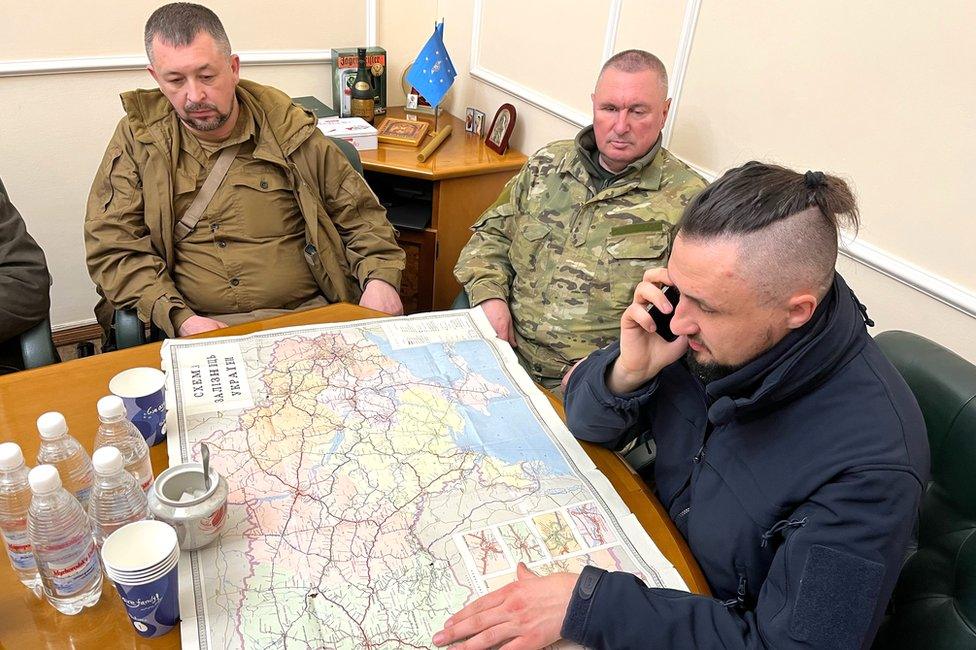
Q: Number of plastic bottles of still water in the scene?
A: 5